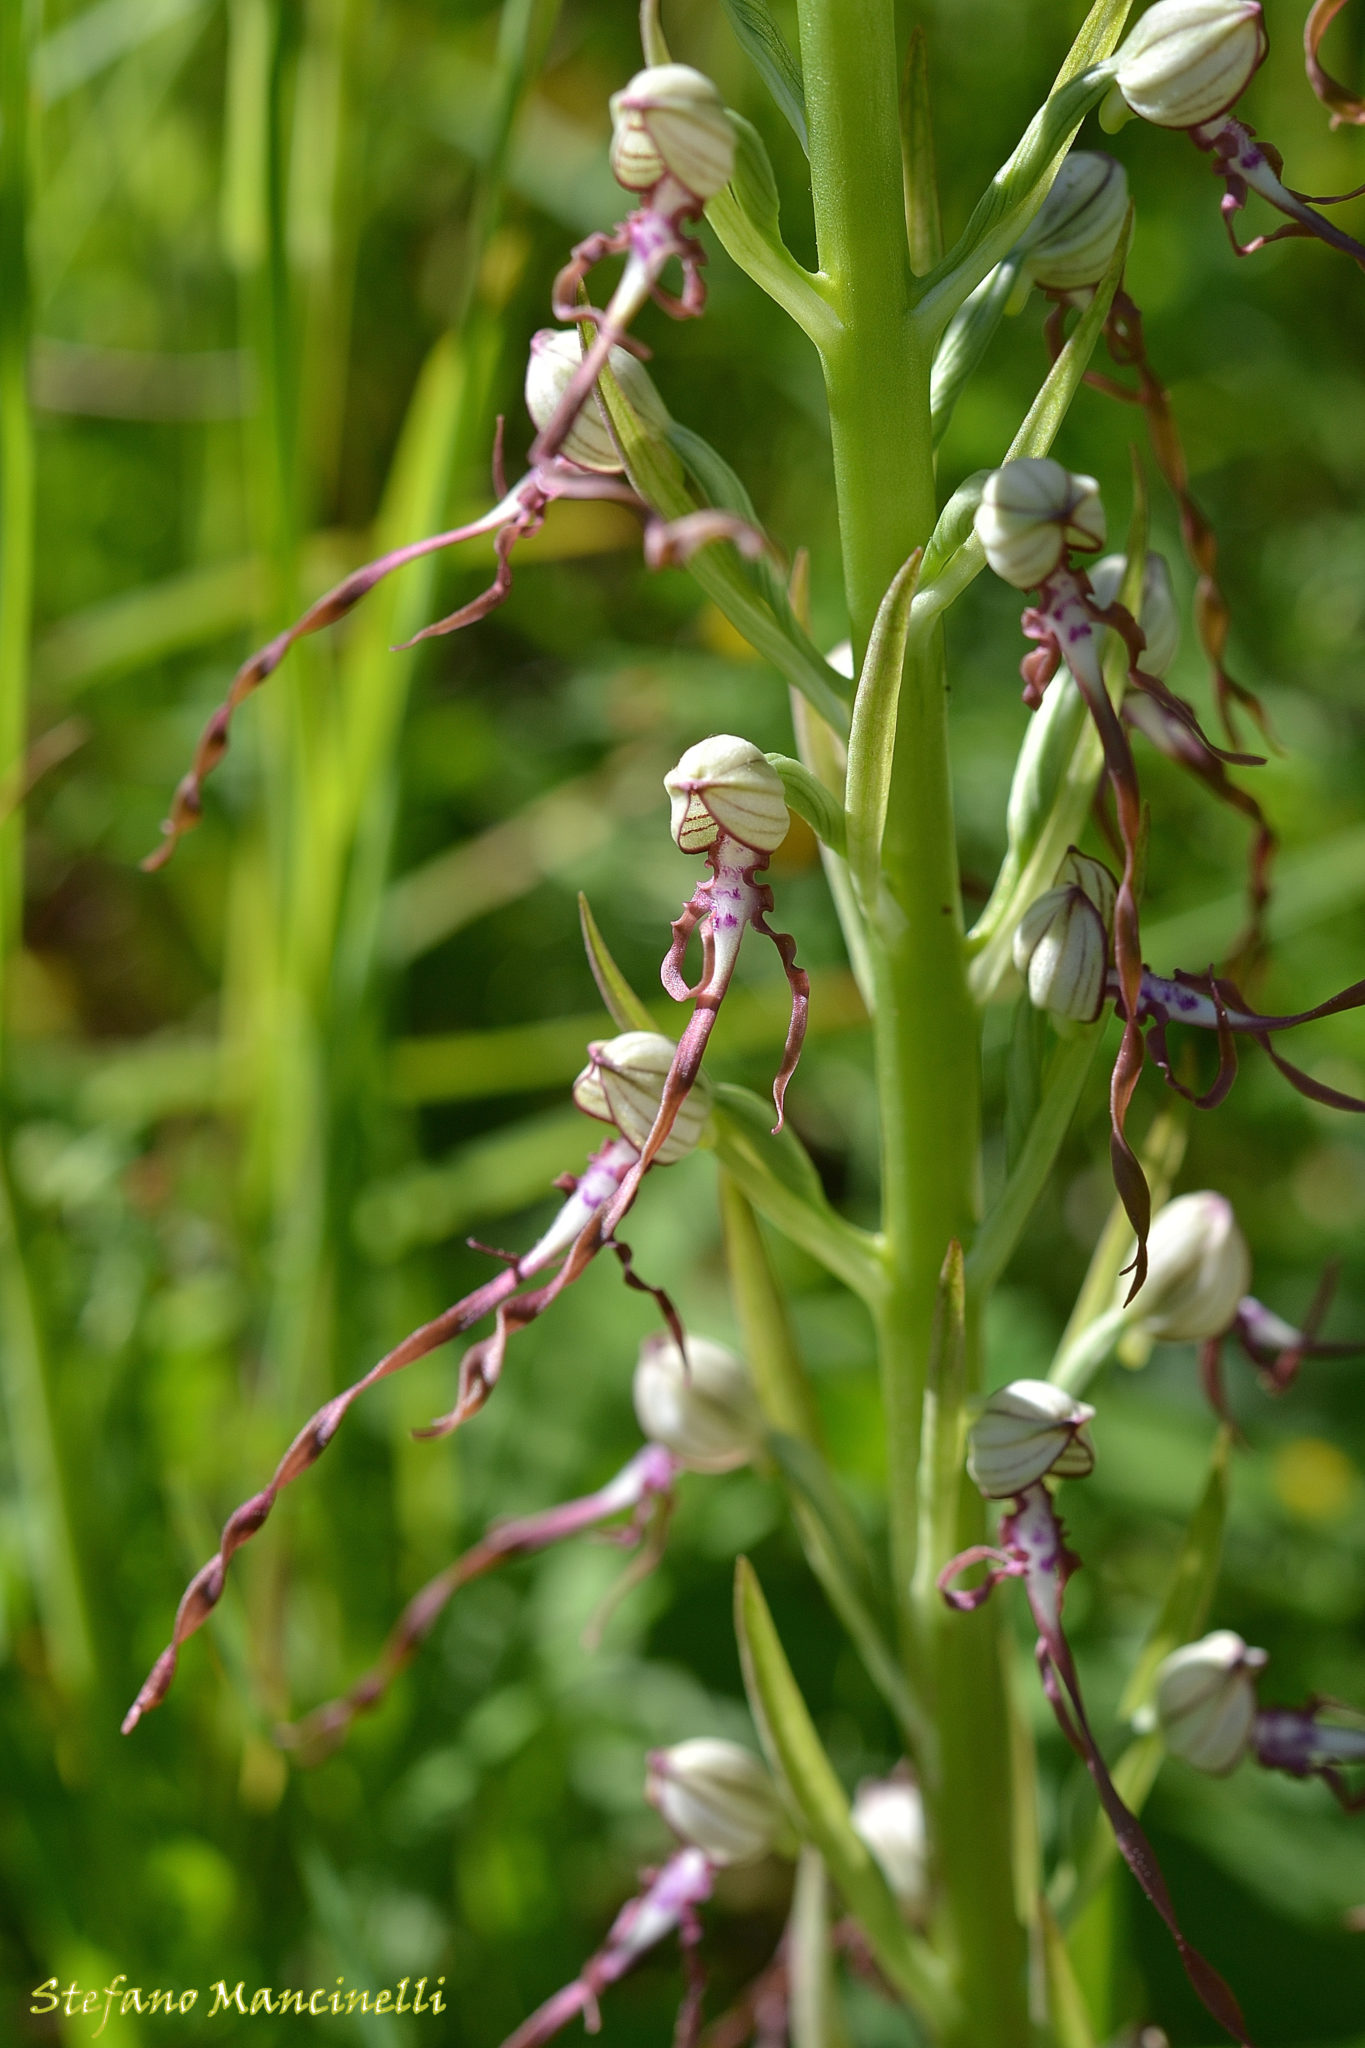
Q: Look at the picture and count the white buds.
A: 15